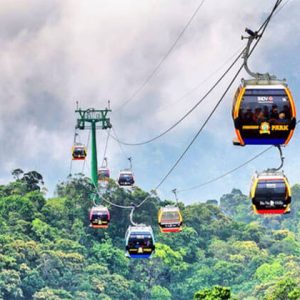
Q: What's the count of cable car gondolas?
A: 8